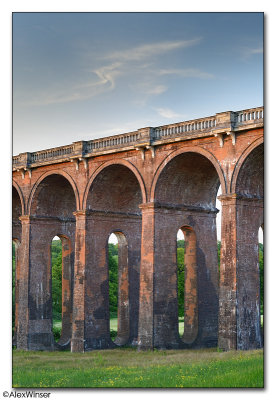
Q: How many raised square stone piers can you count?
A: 4